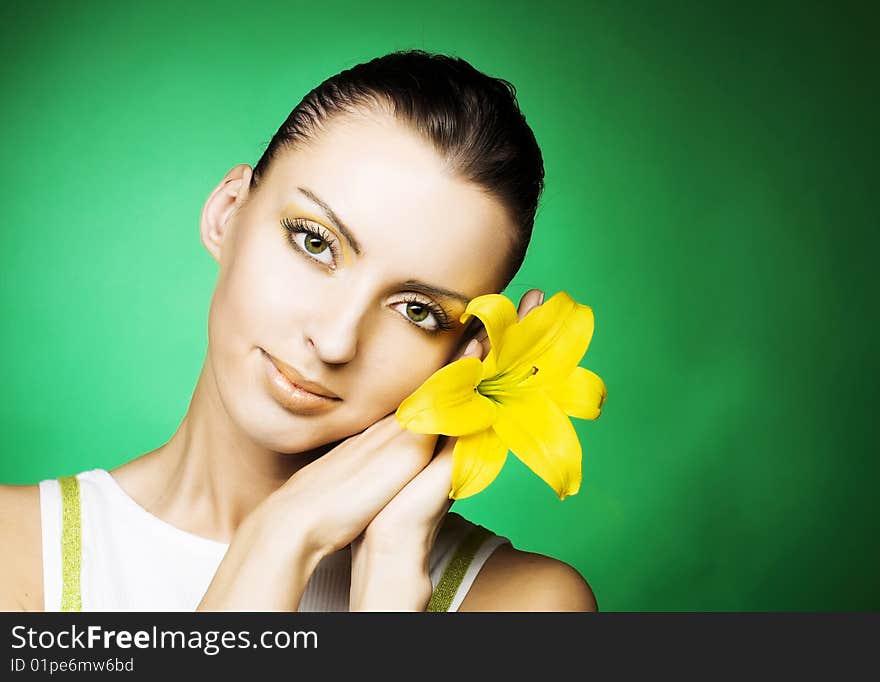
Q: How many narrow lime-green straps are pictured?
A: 2